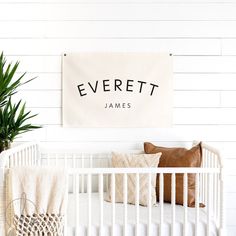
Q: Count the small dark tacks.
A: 2